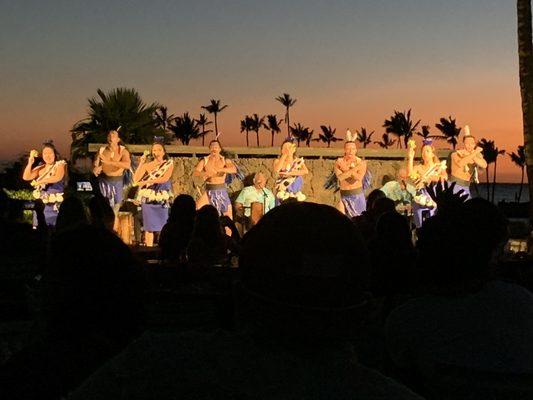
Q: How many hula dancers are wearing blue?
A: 8